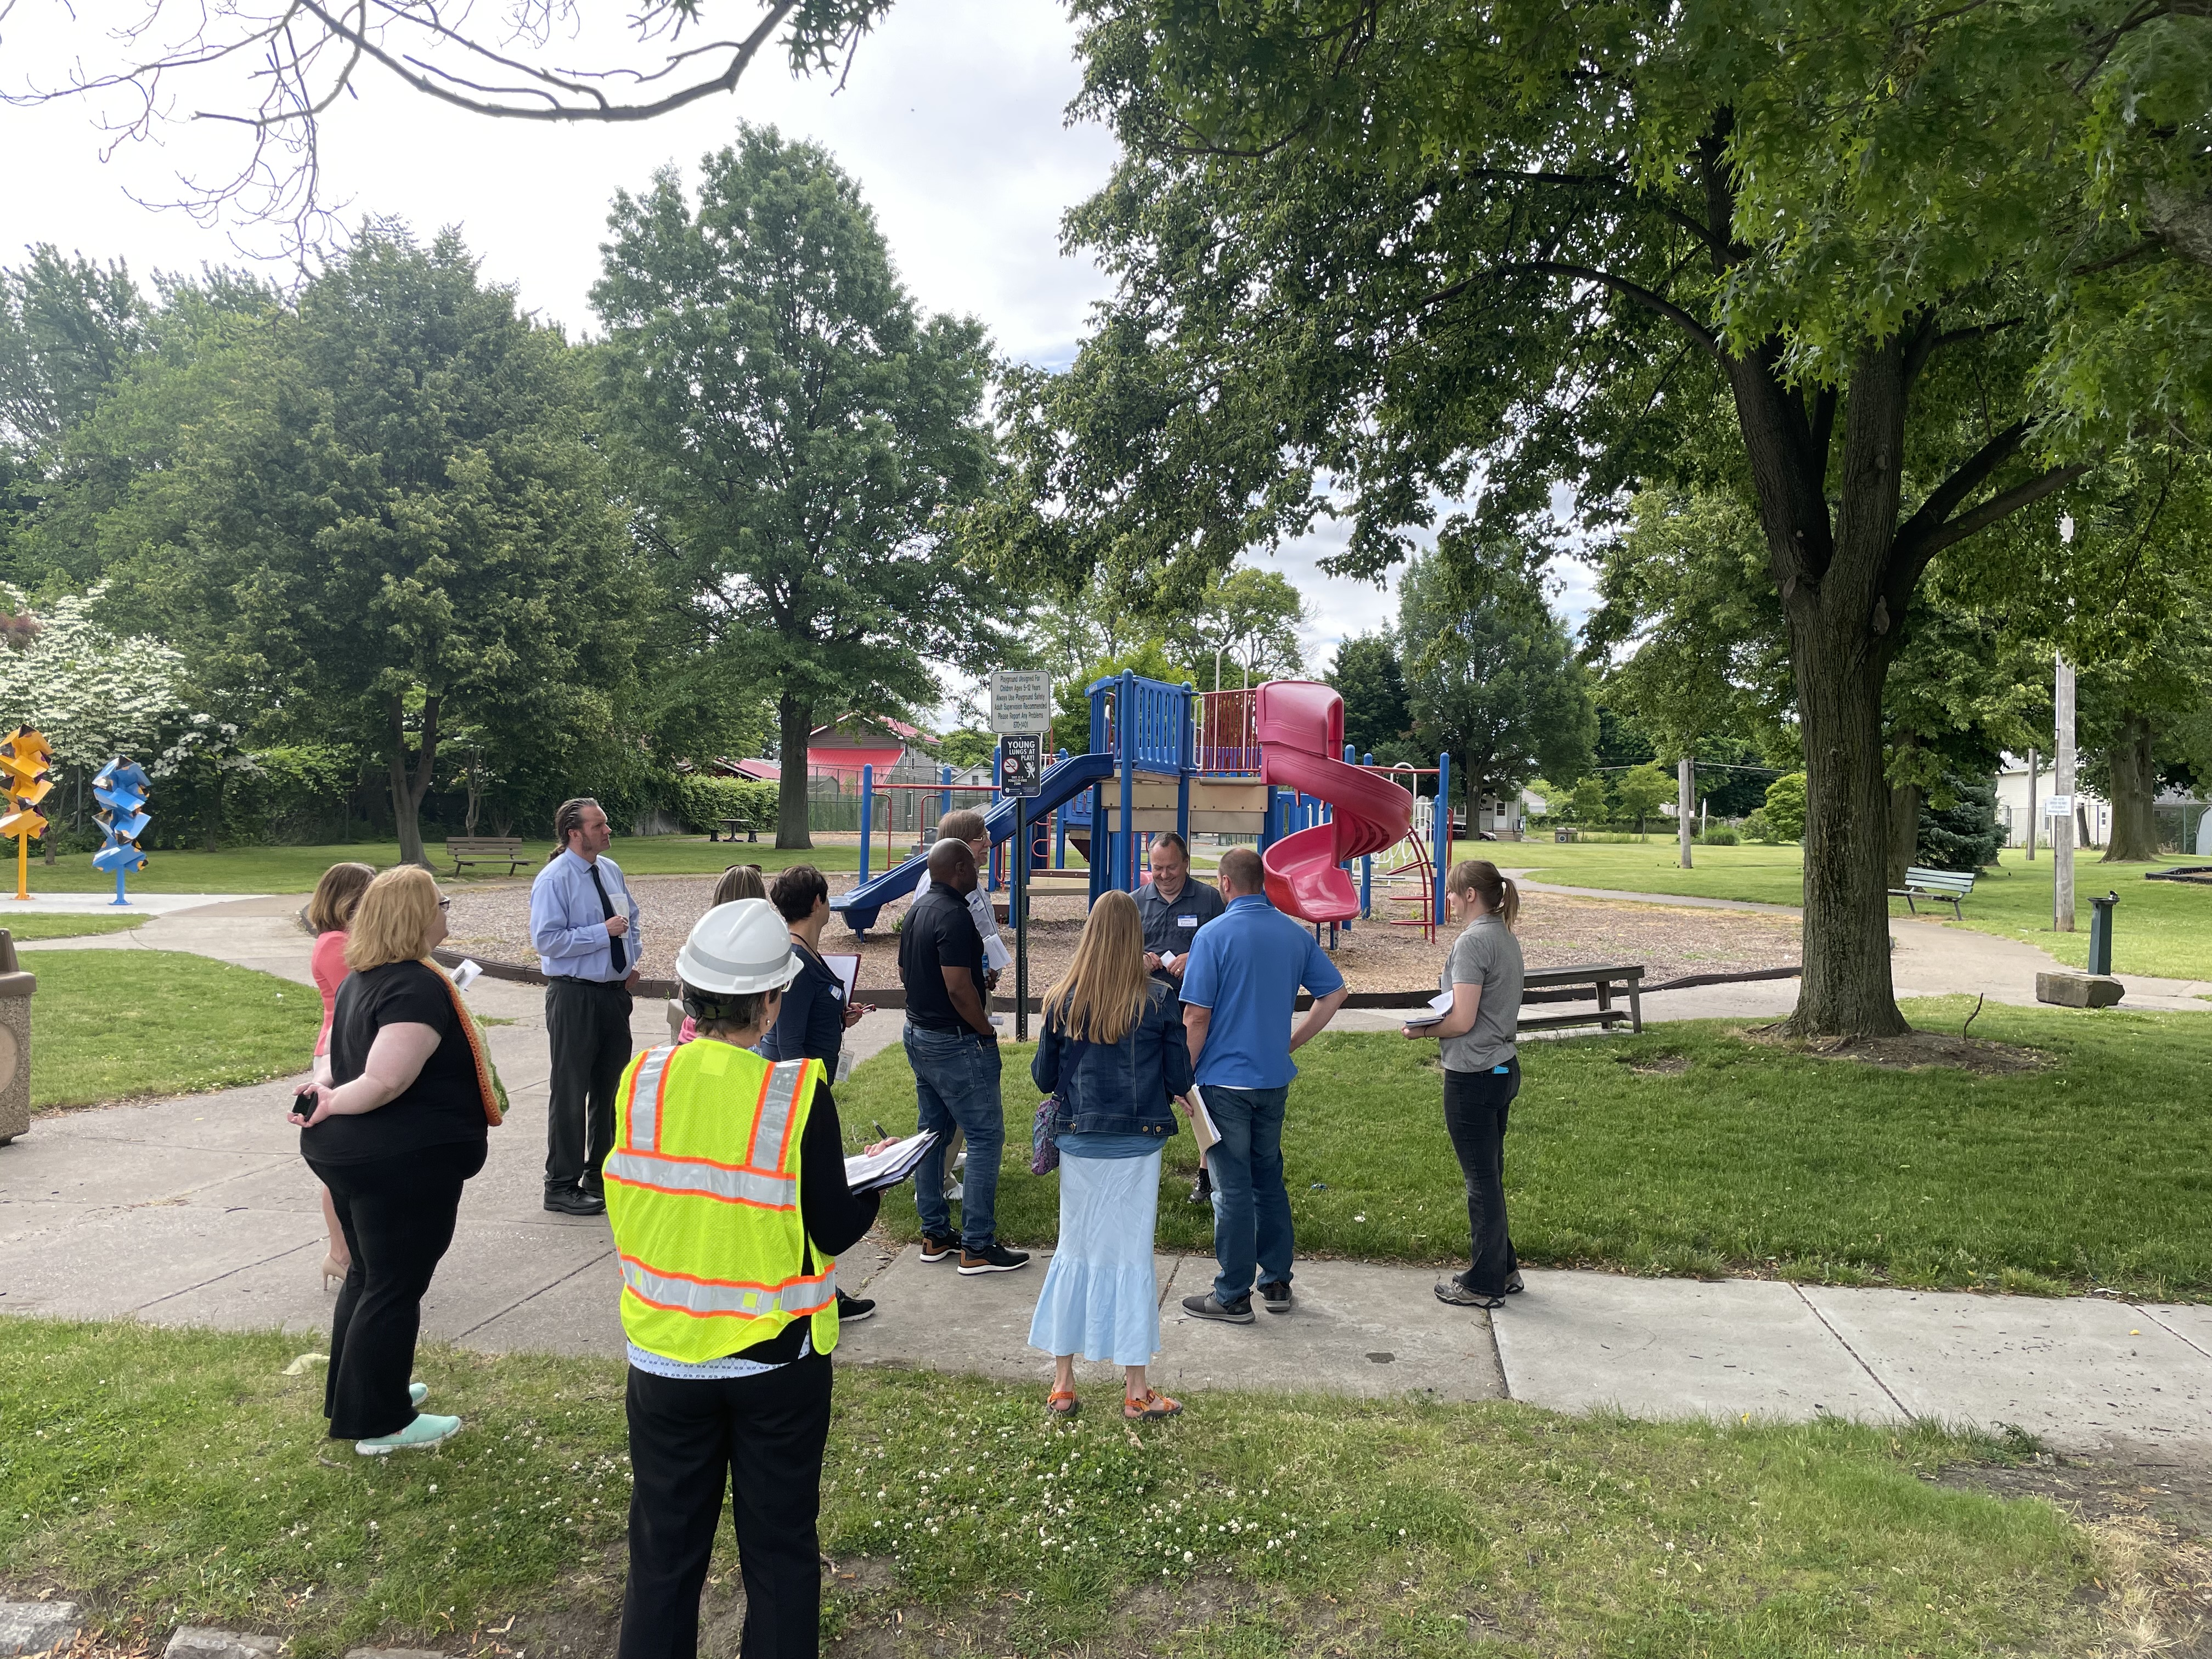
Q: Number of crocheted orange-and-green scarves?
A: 1